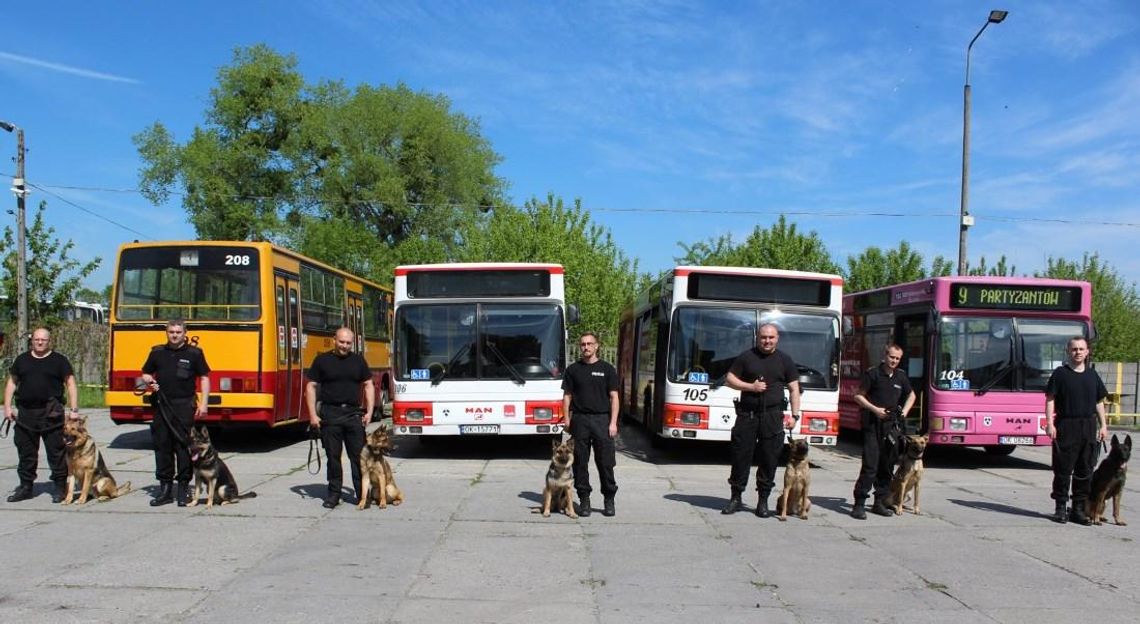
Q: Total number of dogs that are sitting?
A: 7